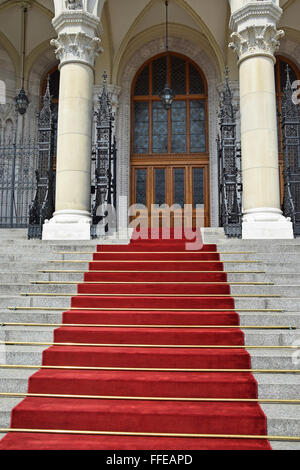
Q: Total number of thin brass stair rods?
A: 11